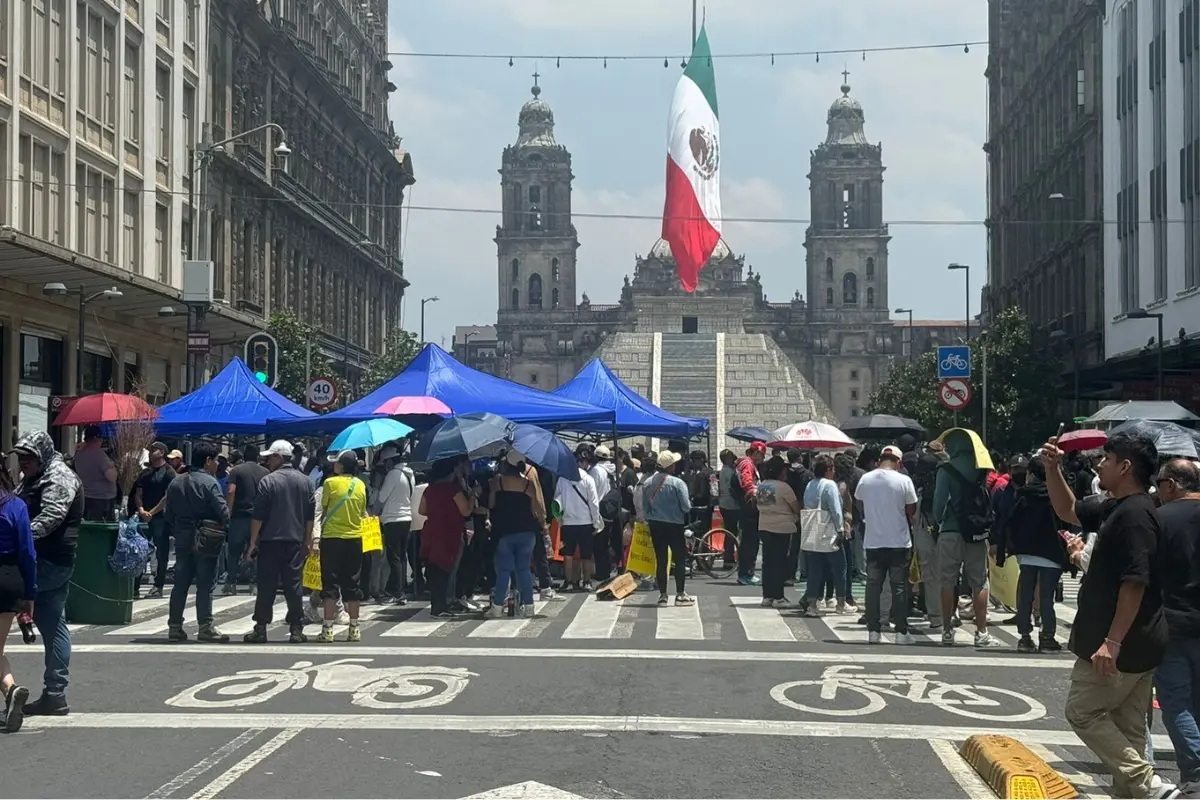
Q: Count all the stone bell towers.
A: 2